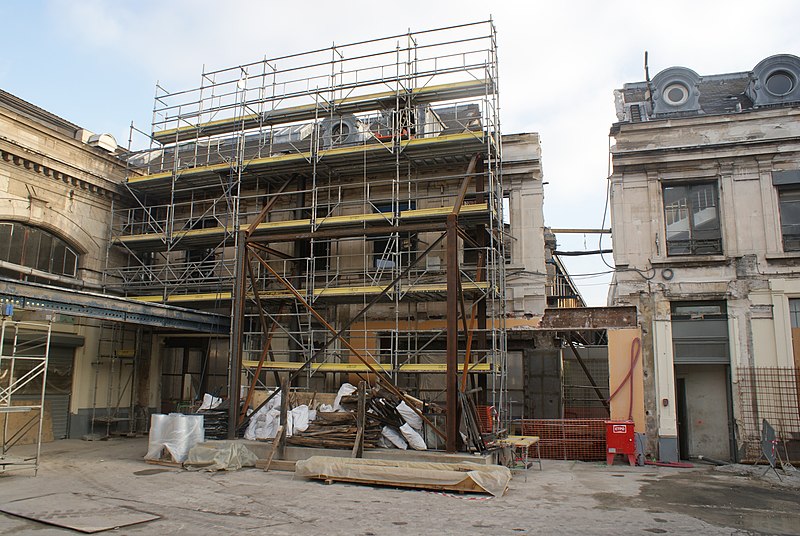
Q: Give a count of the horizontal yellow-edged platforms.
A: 5